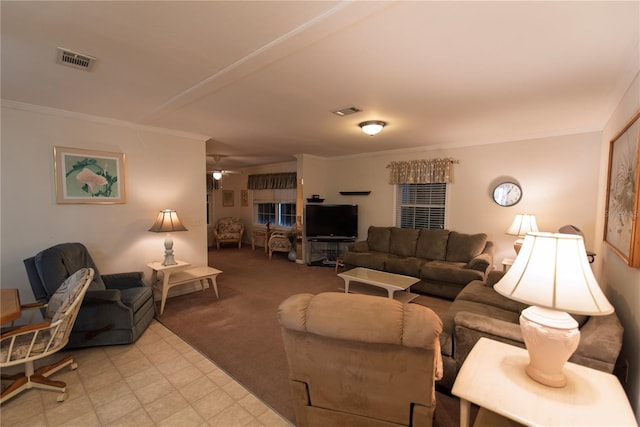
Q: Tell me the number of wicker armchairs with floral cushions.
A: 2